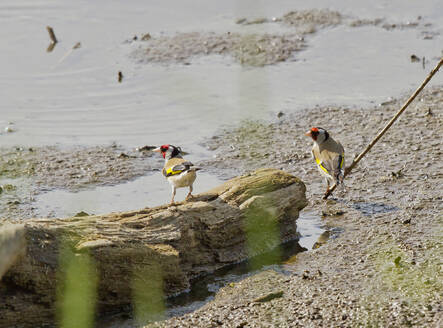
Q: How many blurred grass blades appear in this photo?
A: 3